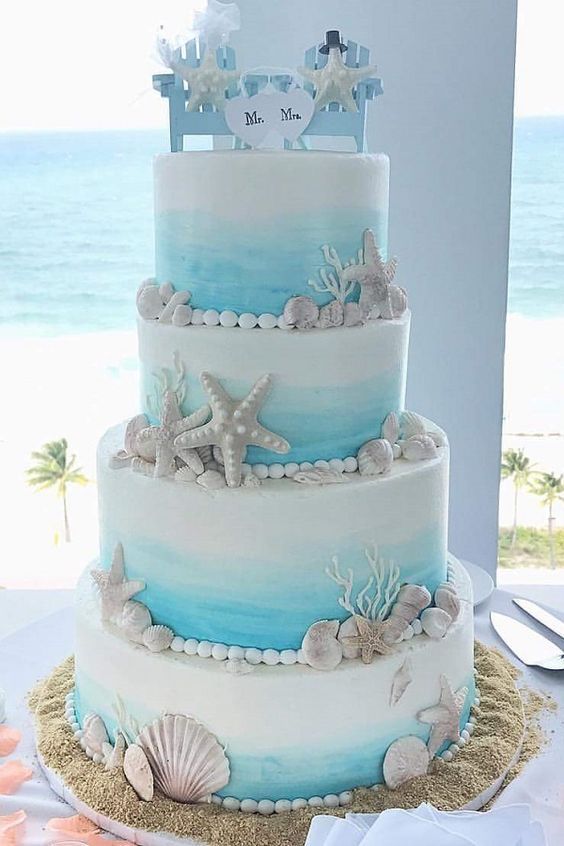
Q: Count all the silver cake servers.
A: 2